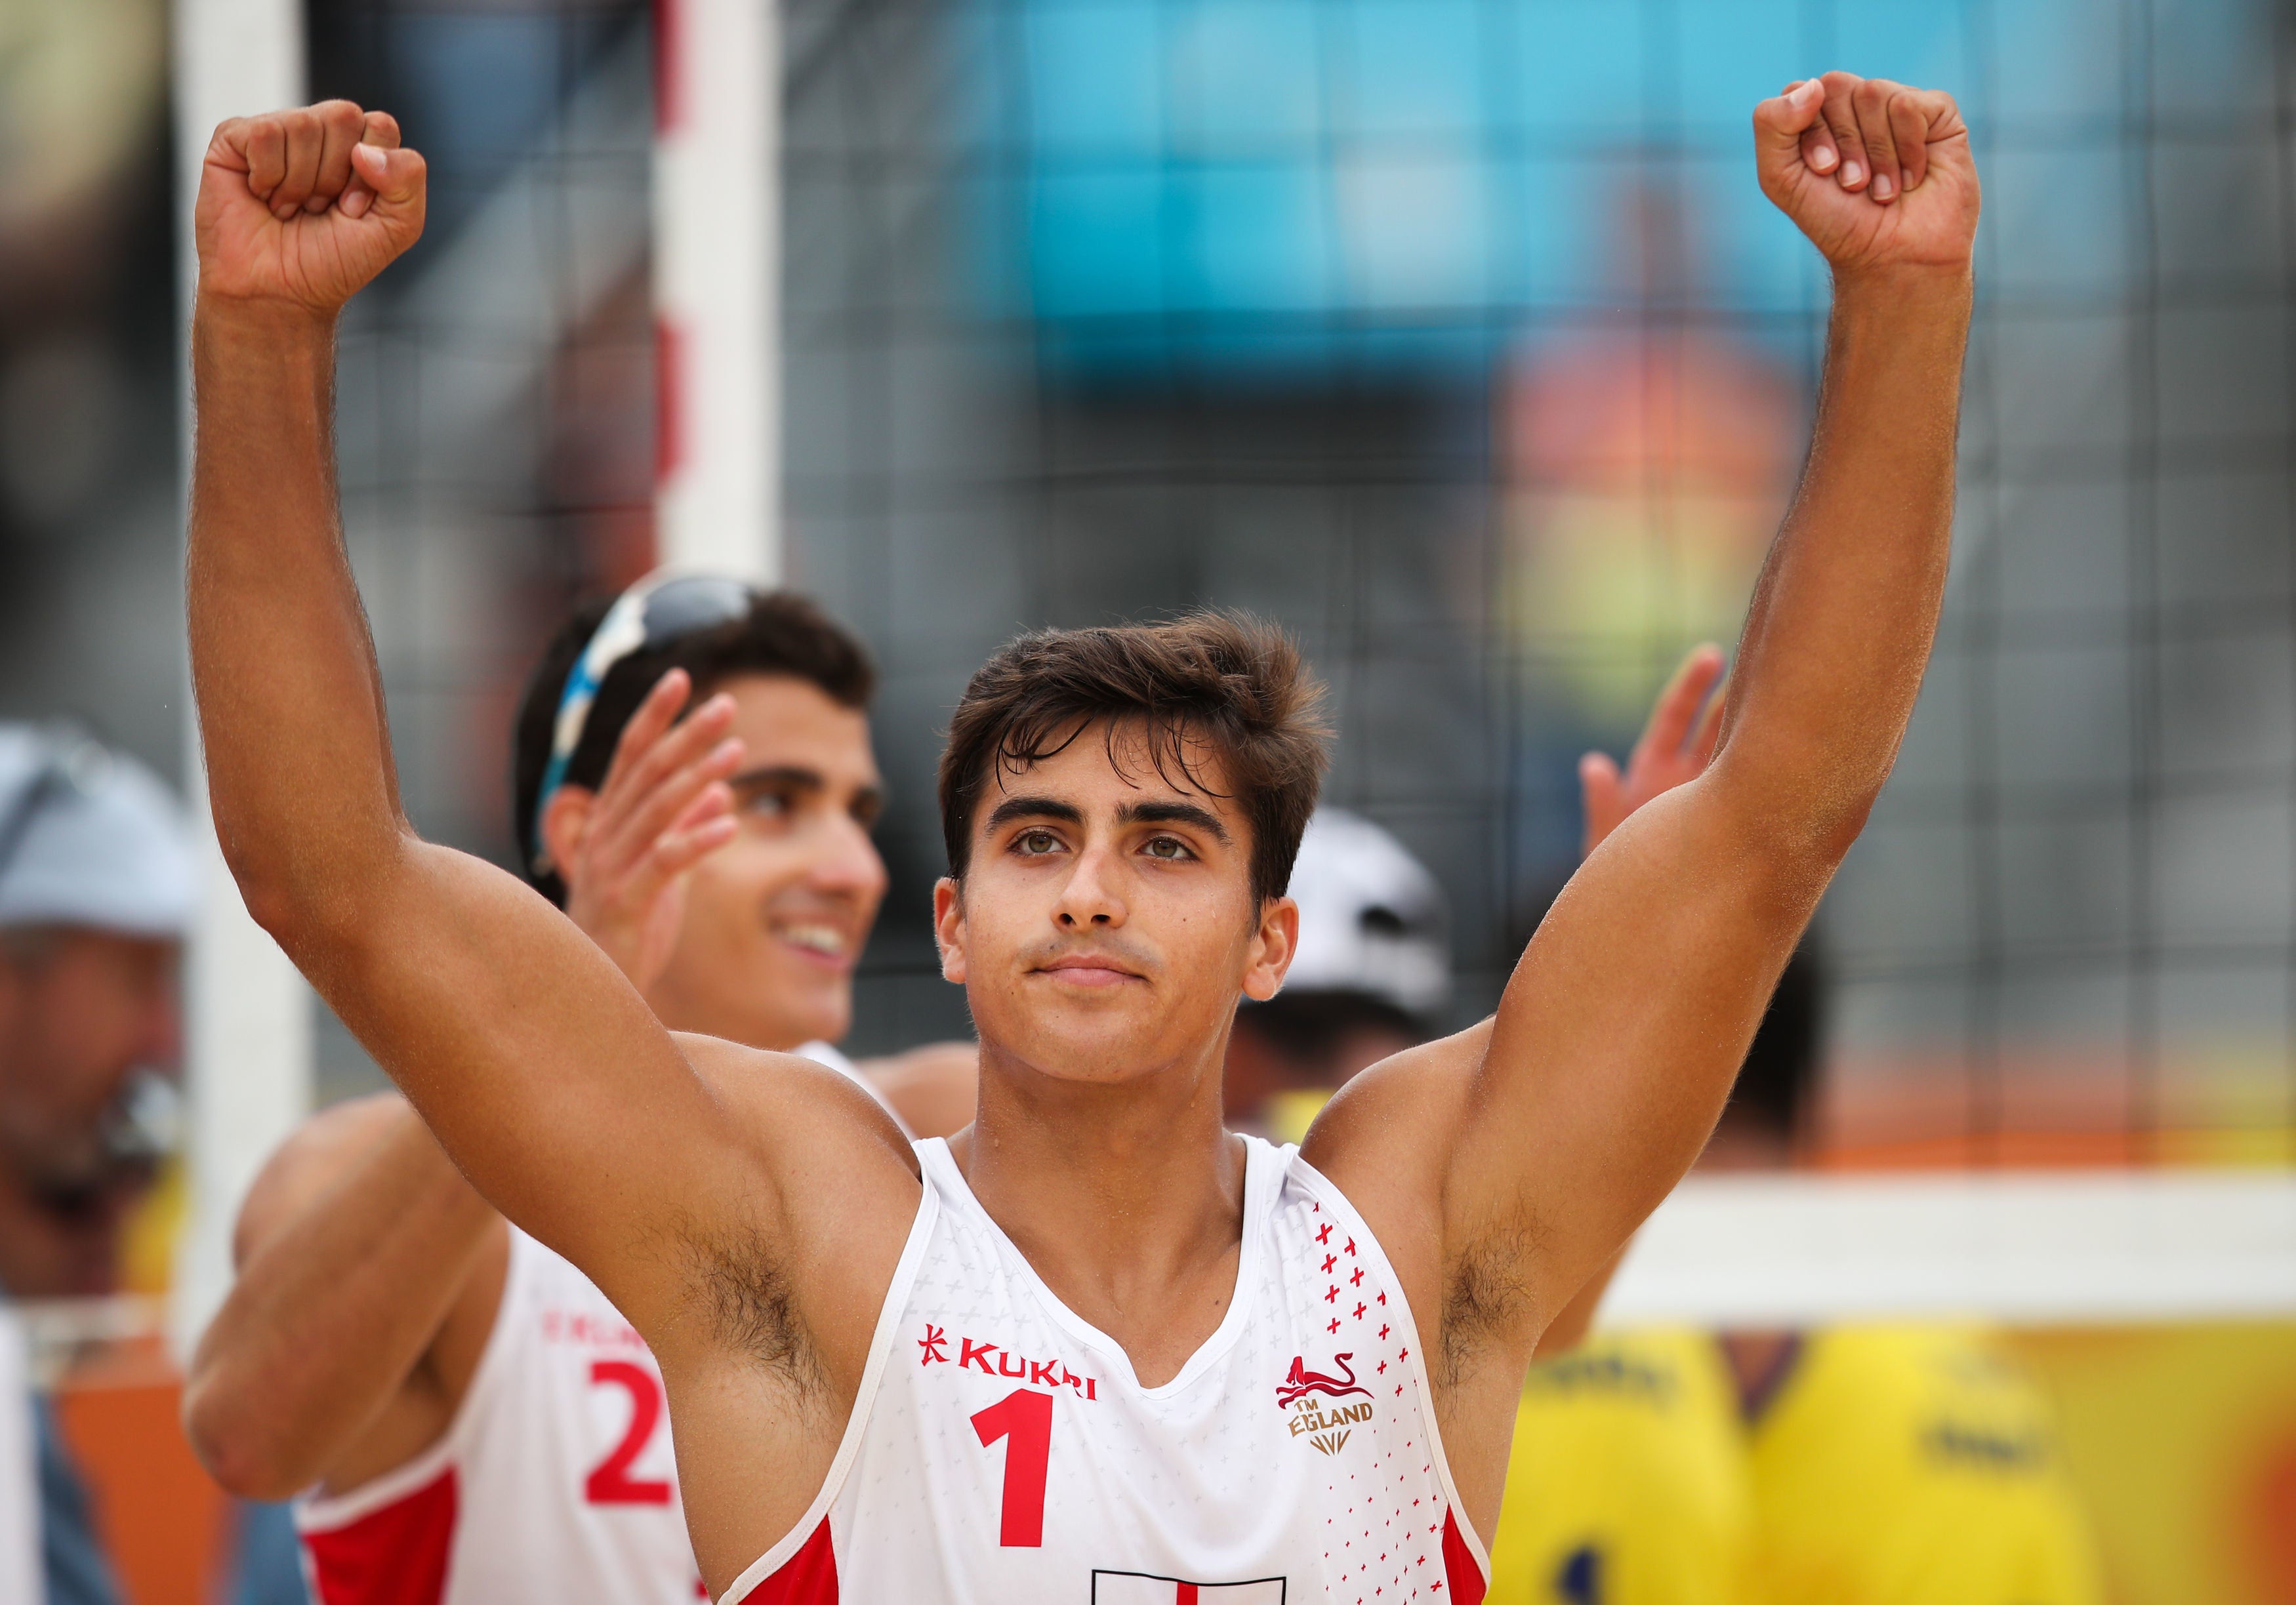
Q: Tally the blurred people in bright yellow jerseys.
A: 2